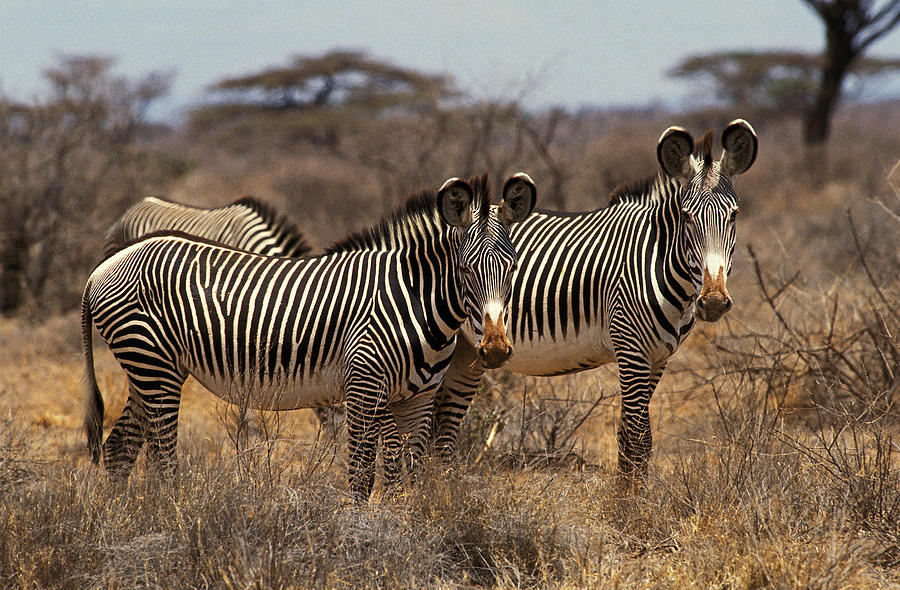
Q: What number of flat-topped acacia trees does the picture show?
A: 2